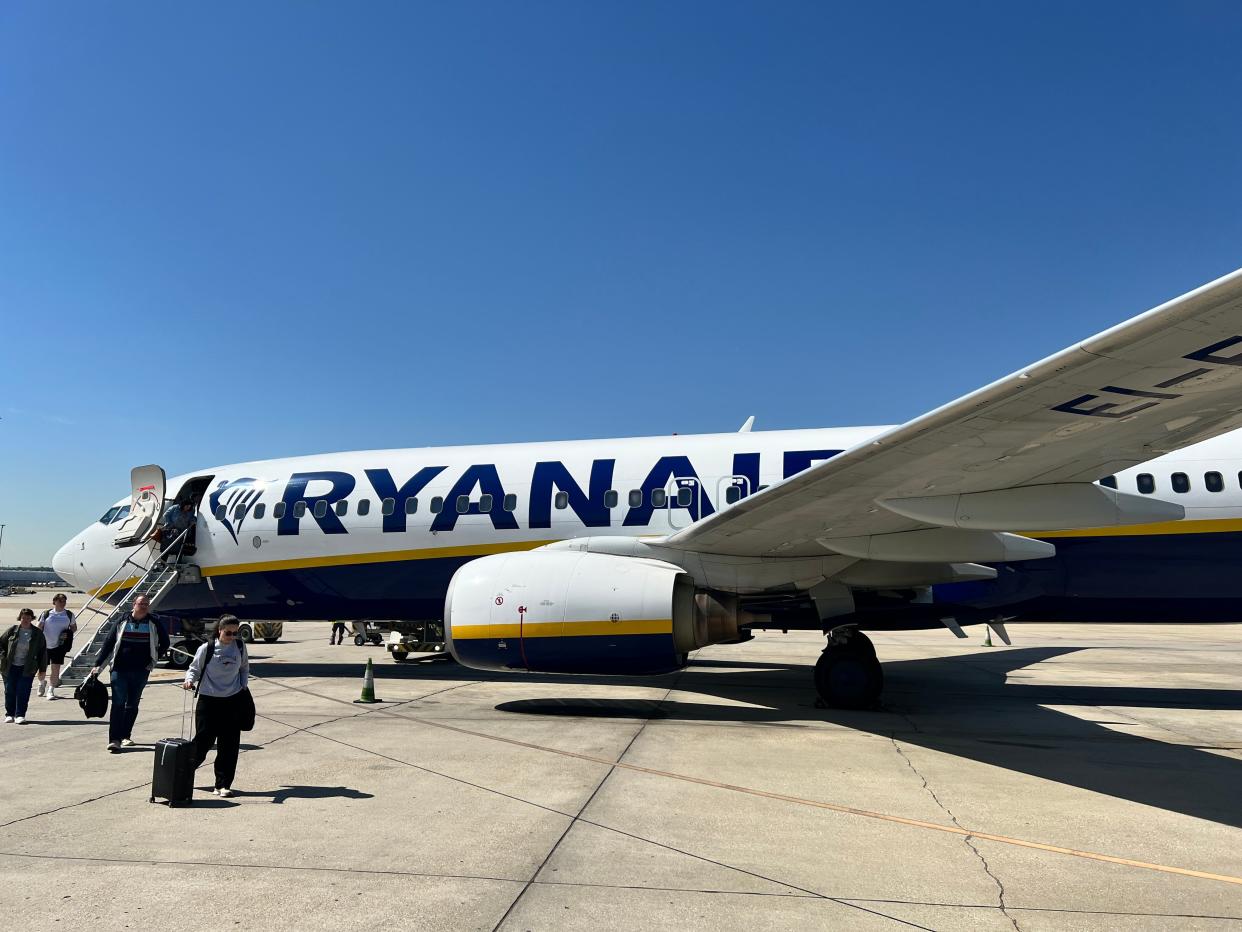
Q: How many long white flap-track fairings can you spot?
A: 3